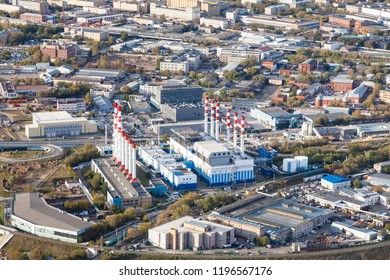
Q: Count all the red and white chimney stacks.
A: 12